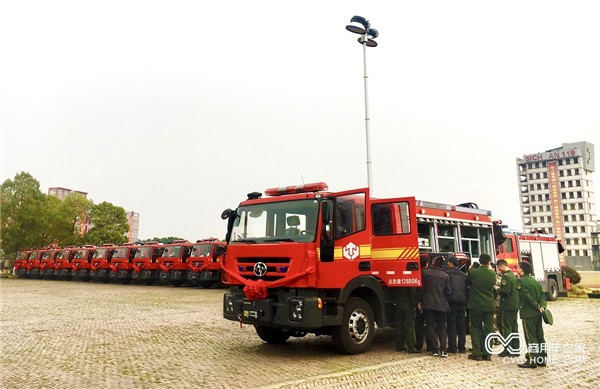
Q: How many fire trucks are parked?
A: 12